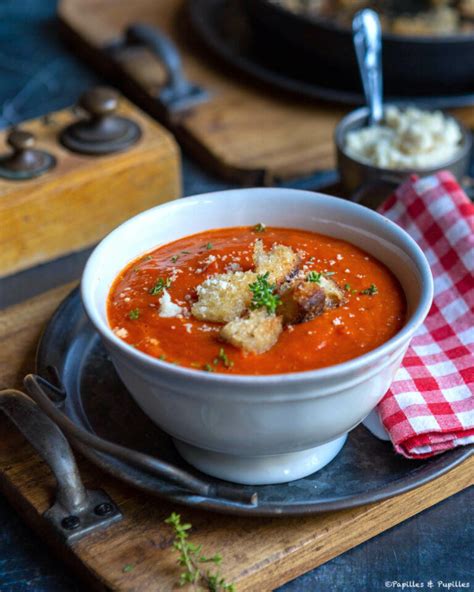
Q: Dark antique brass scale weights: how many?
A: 2